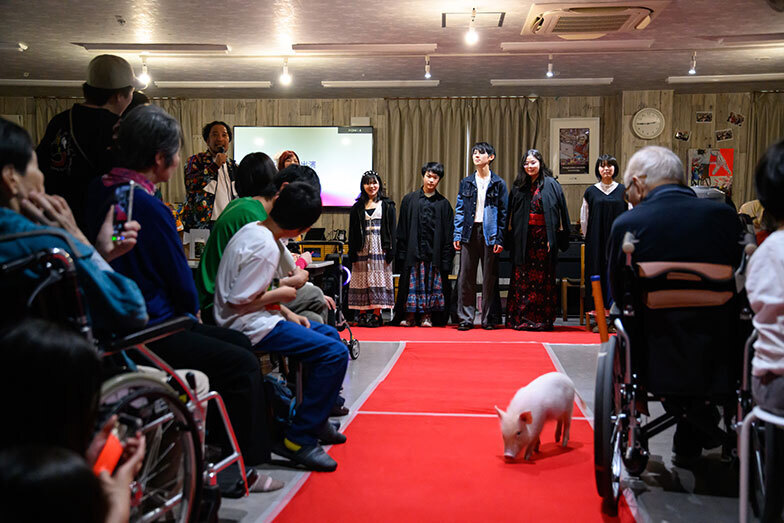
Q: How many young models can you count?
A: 5